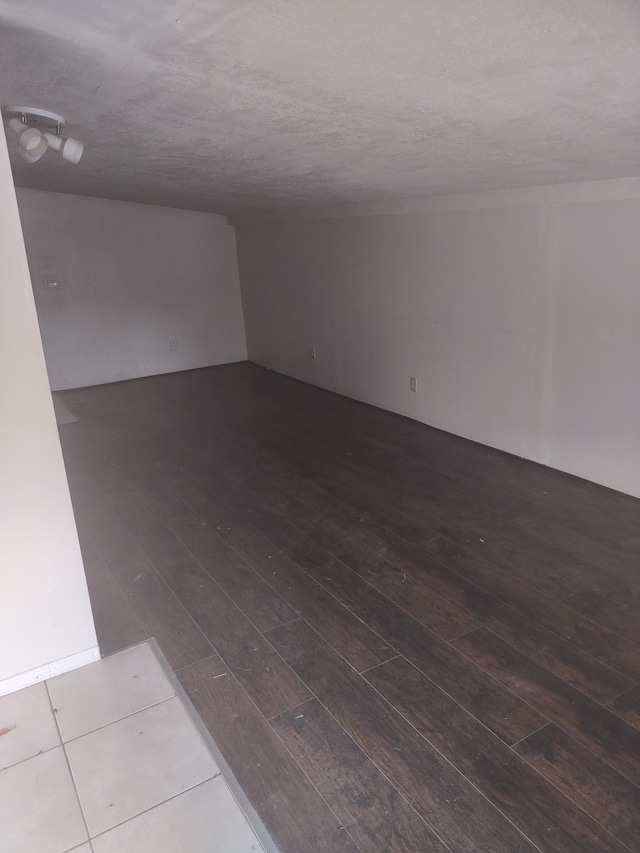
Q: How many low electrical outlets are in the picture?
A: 3